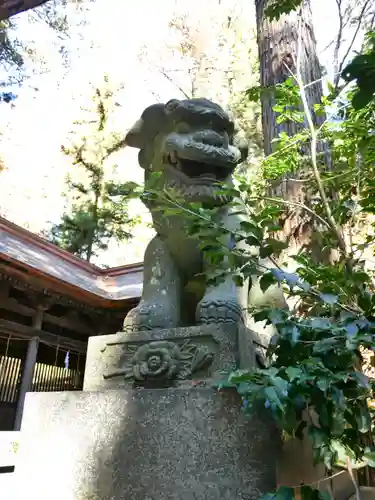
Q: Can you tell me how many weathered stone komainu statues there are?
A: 1